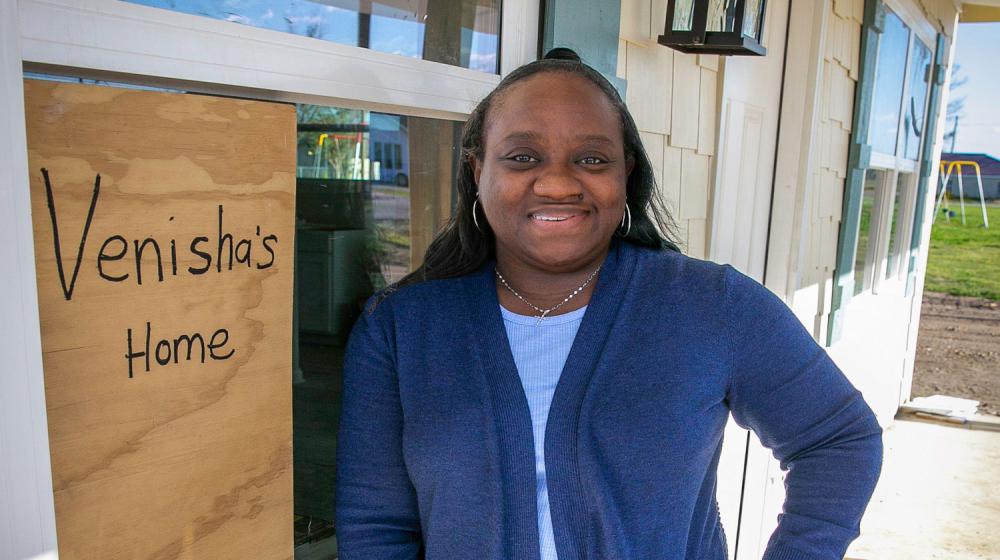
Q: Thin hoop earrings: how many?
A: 2